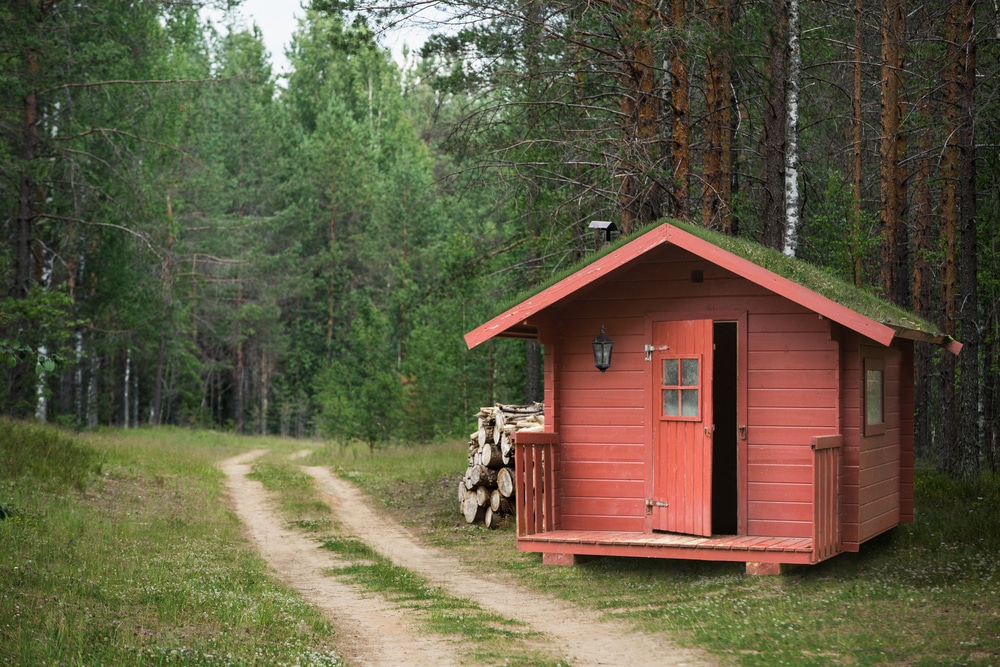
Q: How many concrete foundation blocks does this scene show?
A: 2